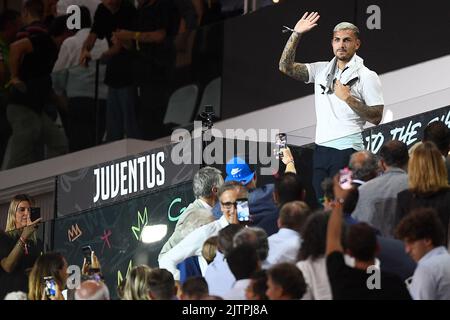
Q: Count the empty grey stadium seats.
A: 2